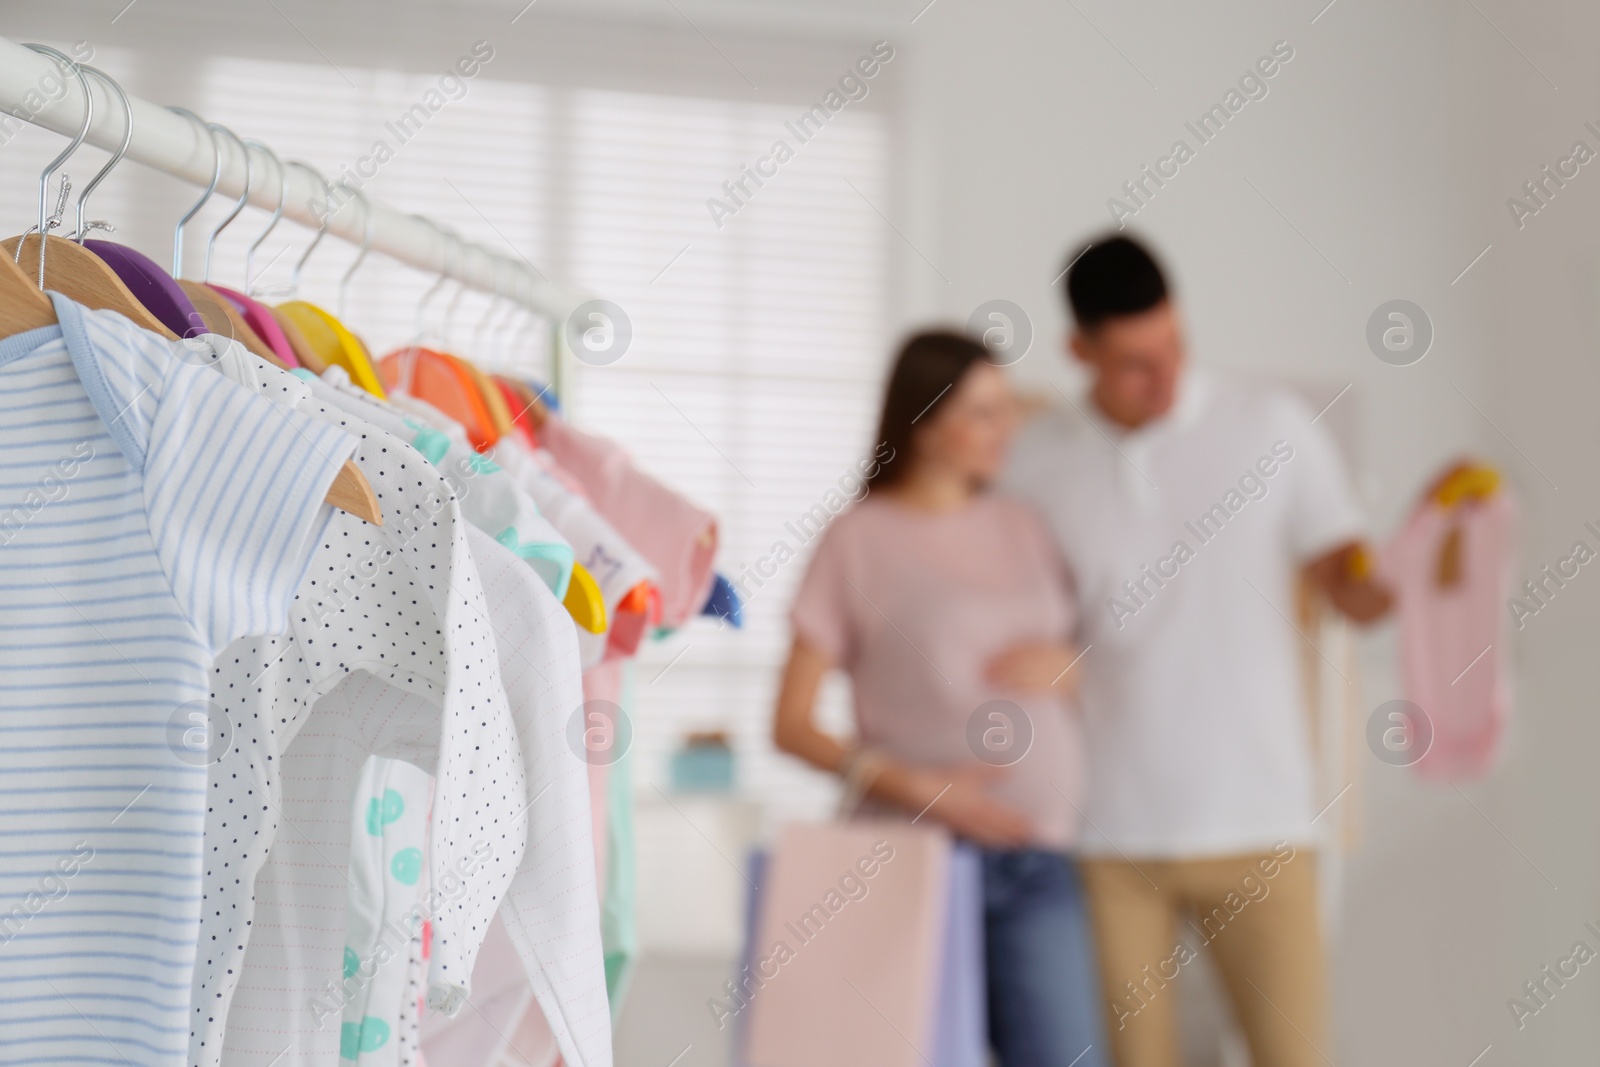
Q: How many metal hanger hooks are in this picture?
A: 12